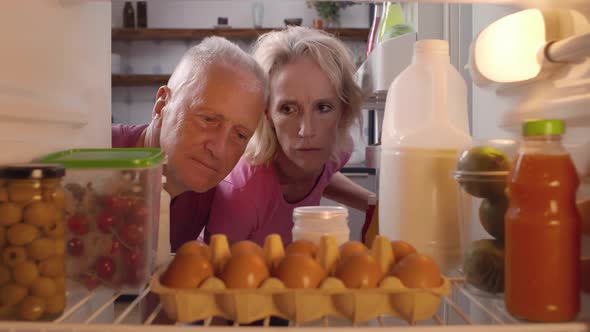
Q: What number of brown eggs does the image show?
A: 10